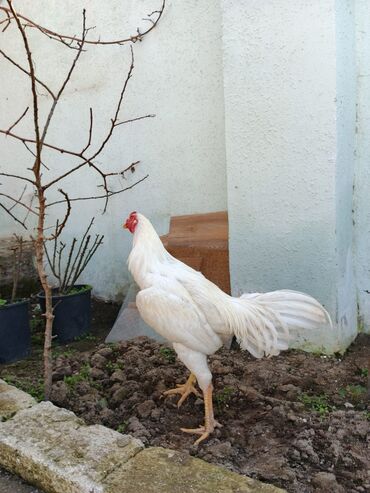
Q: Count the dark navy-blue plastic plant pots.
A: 2